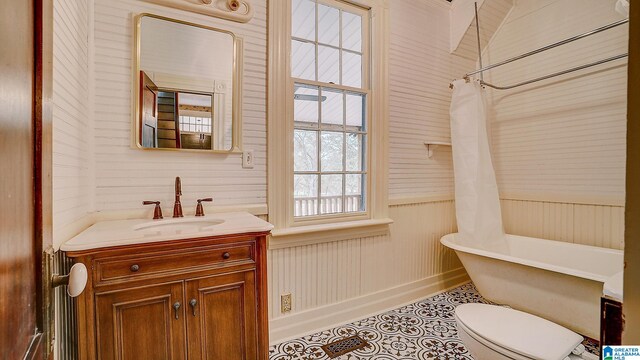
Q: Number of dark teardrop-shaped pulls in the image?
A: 2